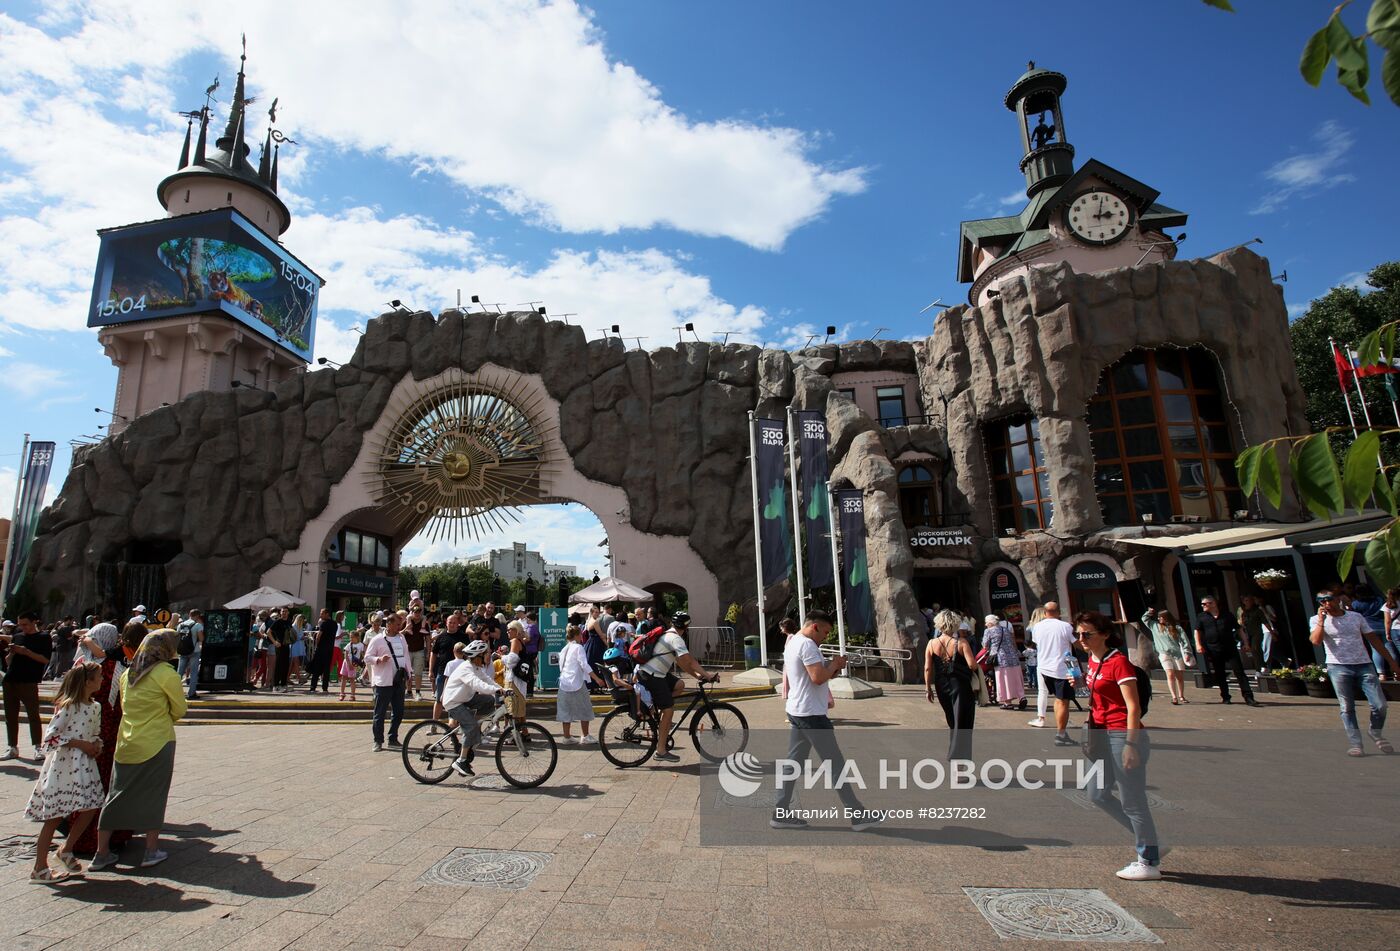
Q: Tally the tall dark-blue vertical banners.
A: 4